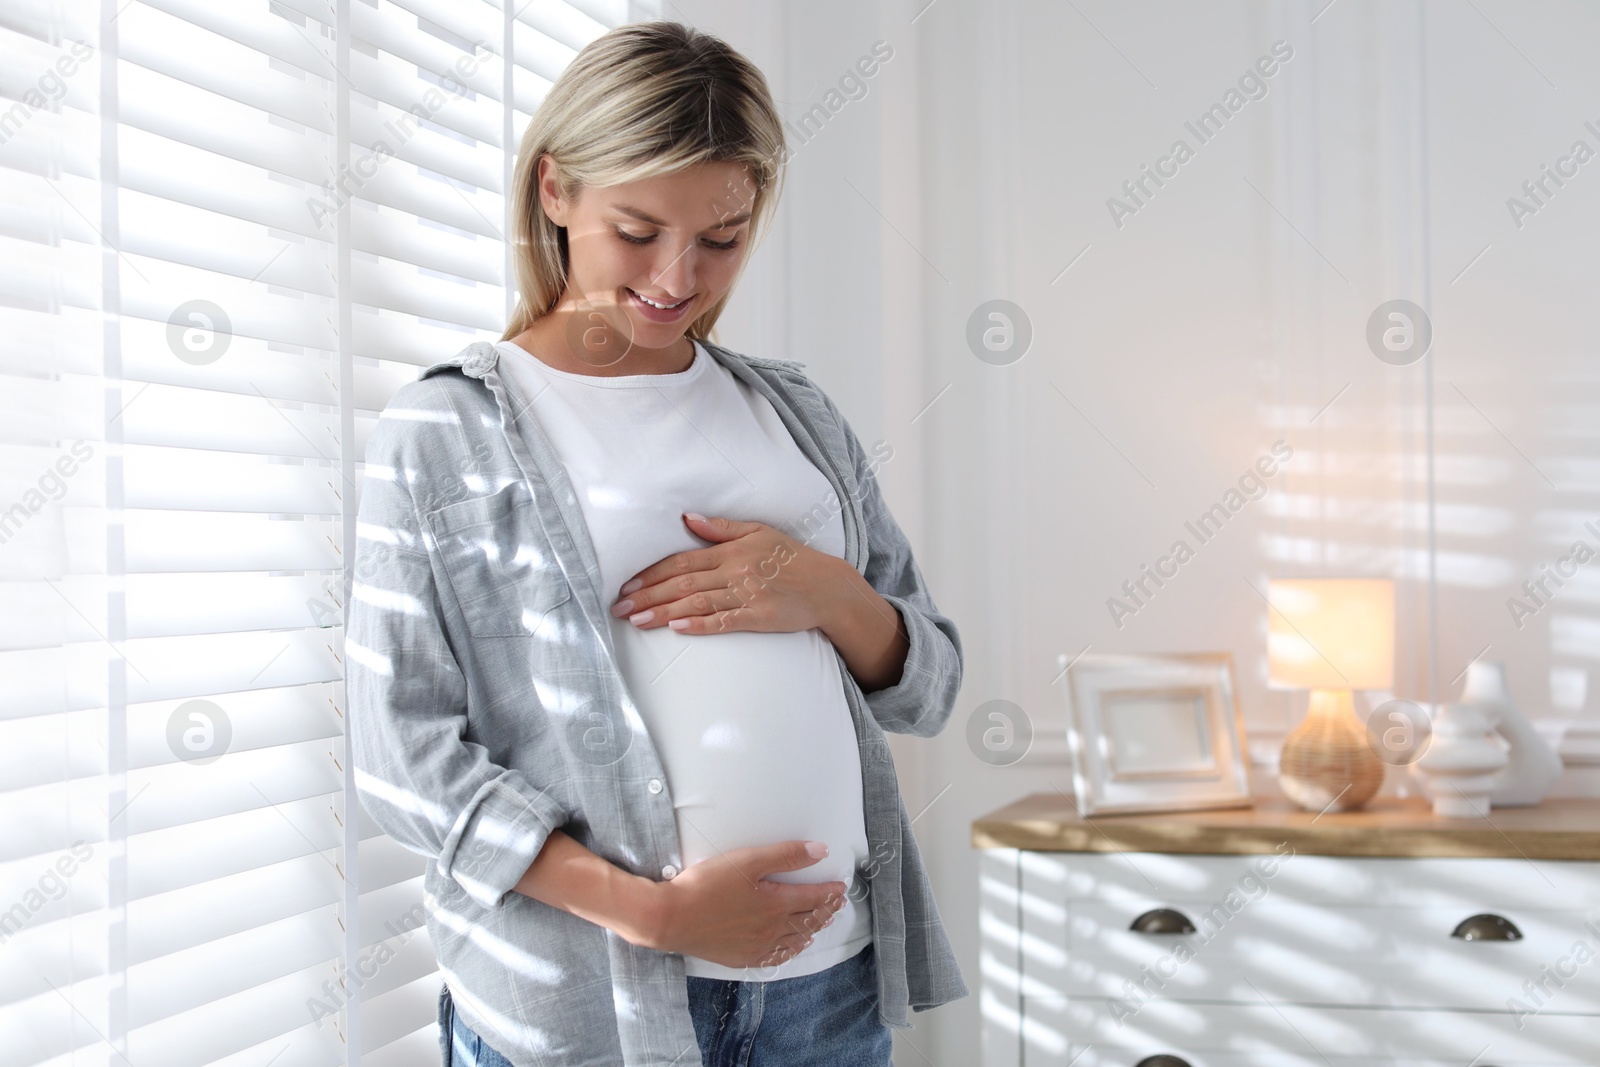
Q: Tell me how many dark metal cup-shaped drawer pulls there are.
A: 3